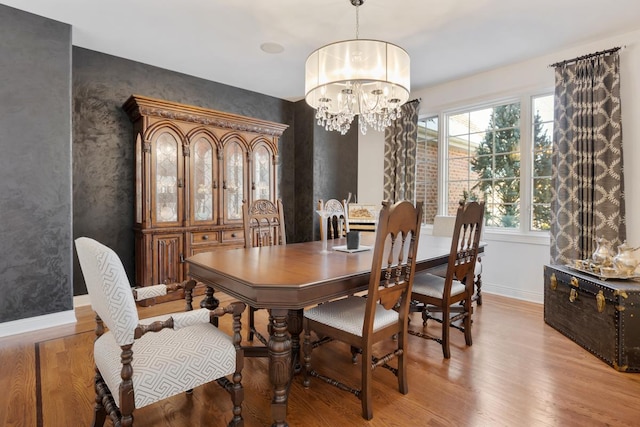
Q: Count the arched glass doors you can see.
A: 4